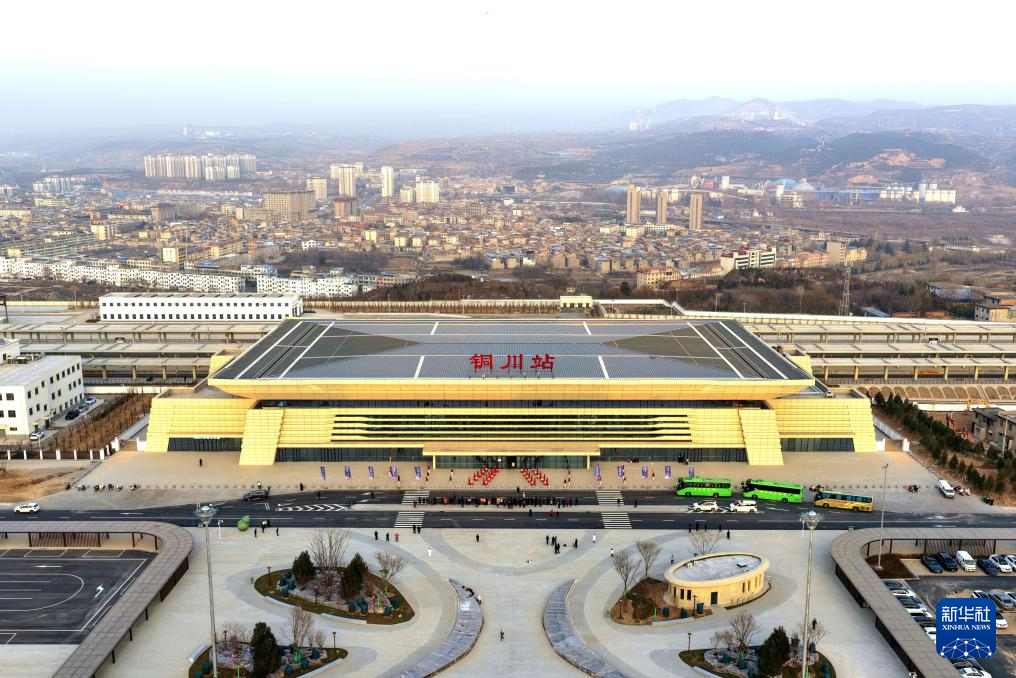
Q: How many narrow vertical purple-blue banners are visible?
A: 10